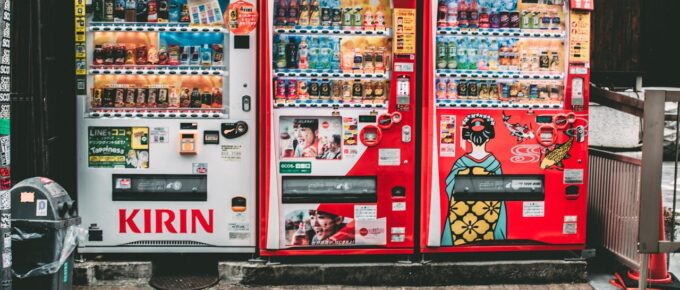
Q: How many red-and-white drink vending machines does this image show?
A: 2